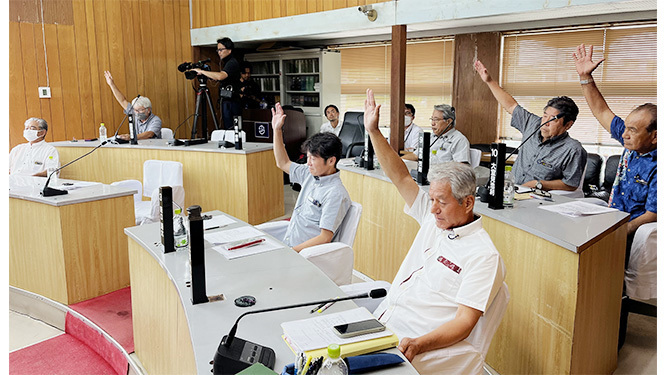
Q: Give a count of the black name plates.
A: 7